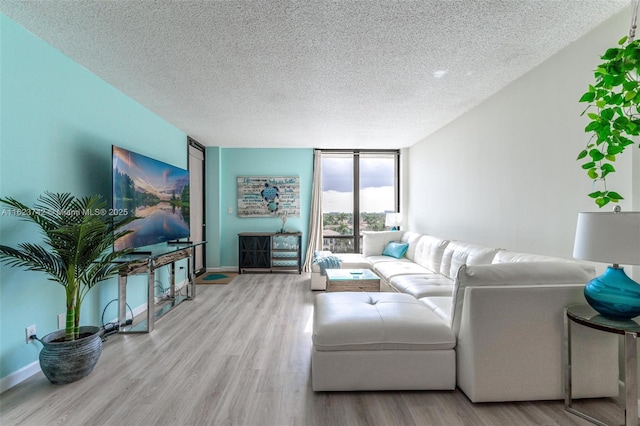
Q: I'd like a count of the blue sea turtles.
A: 1